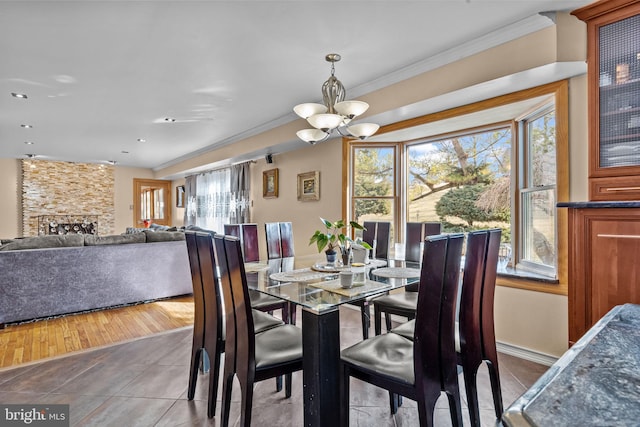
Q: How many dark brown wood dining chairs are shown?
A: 8